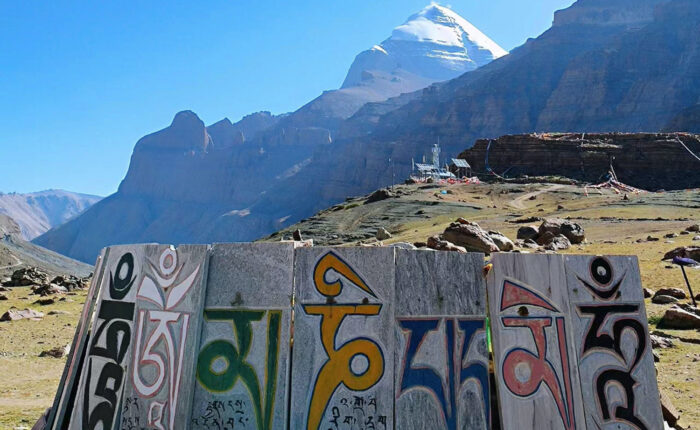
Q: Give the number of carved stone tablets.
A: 7